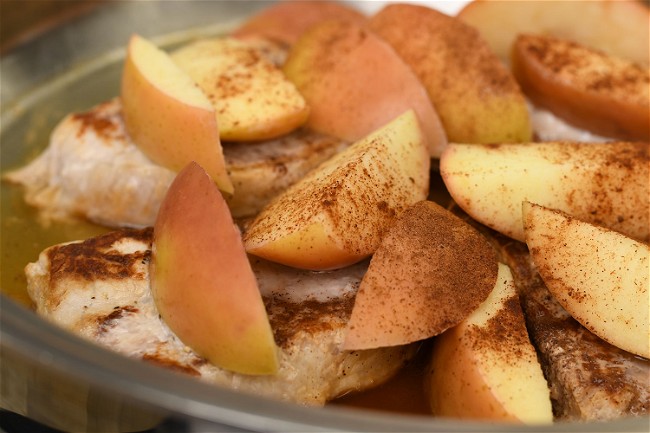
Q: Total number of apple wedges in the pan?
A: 13